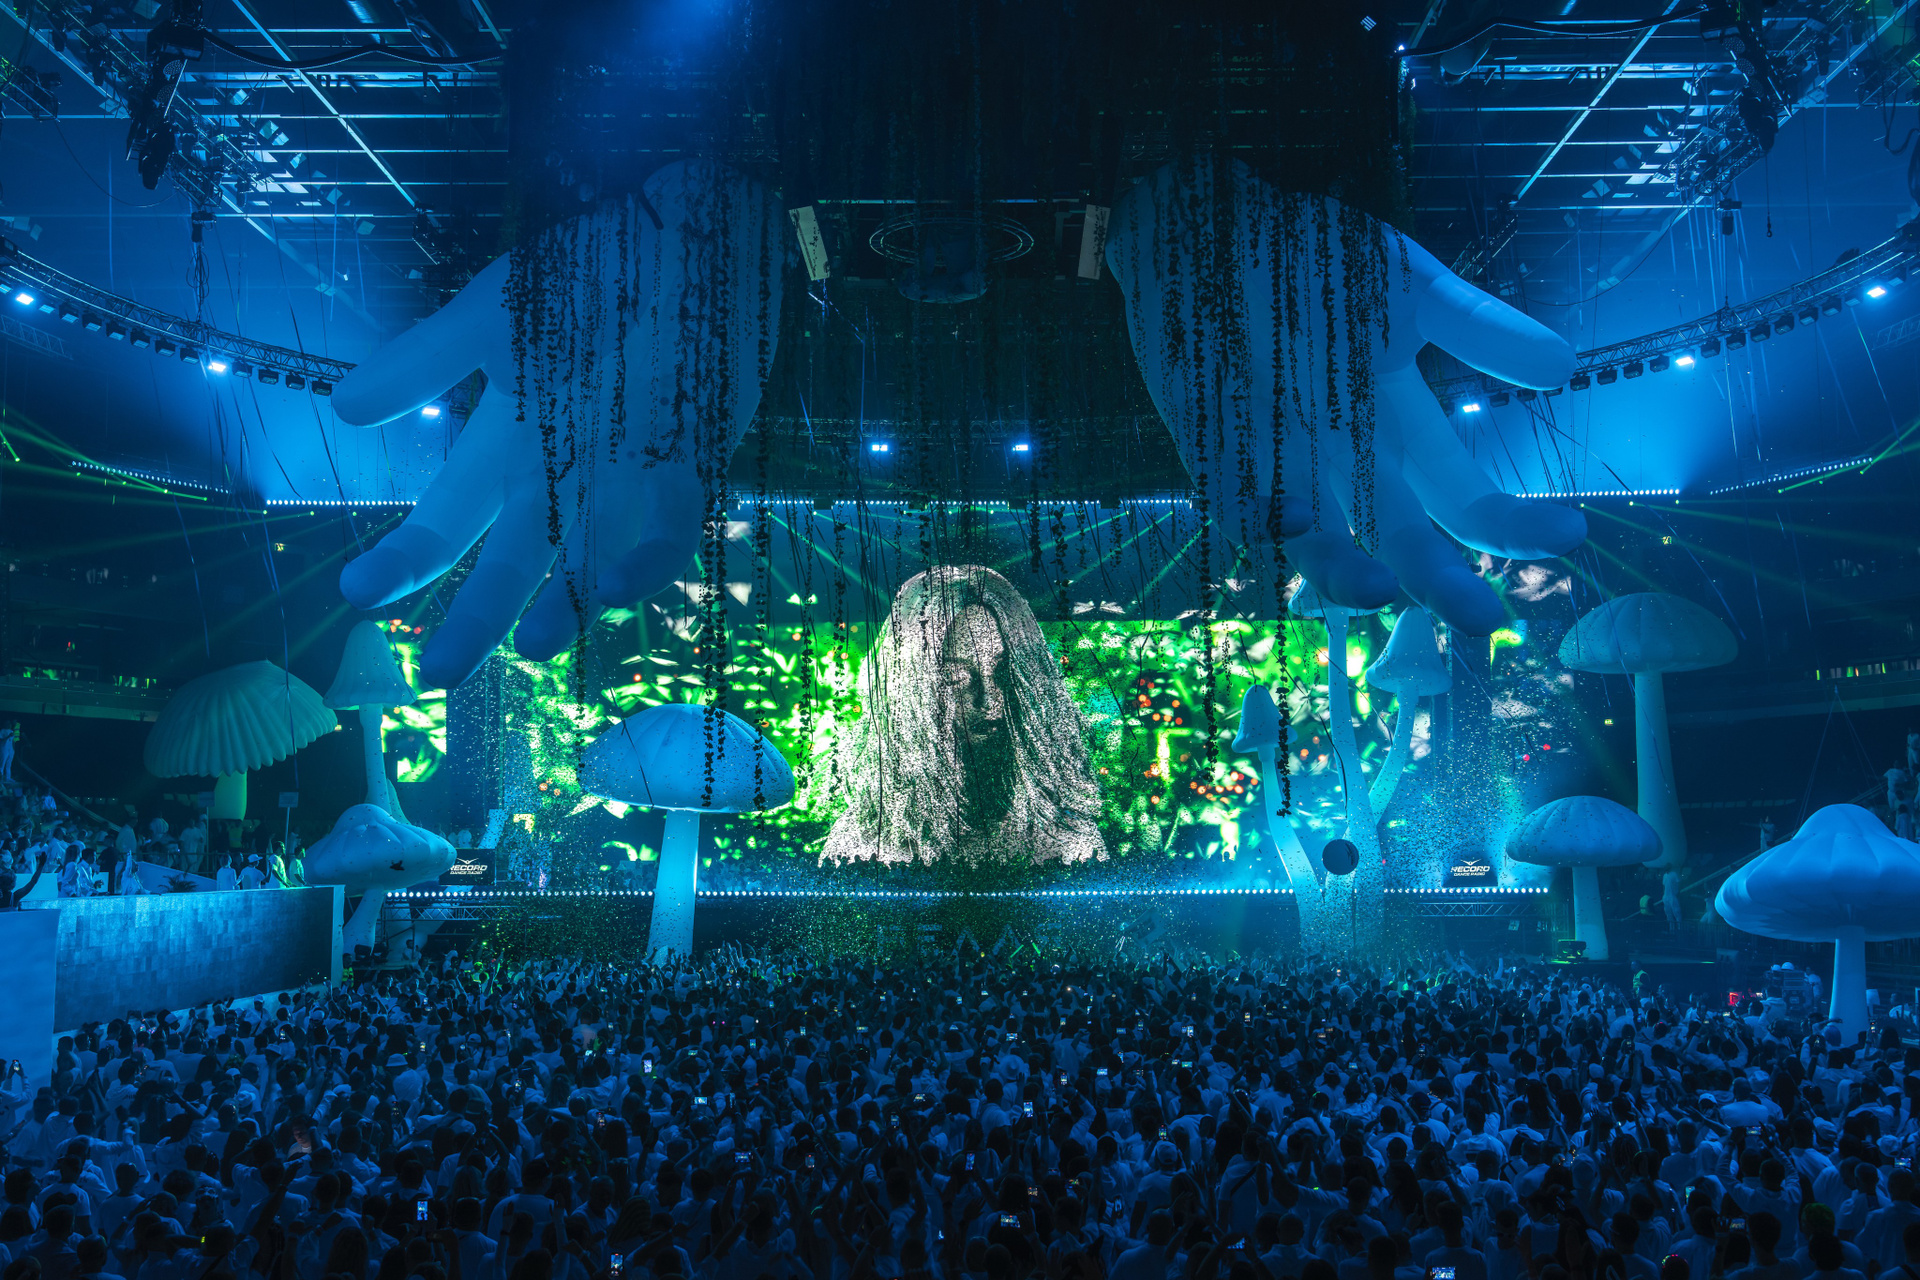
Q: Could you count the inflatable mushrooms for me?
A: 10